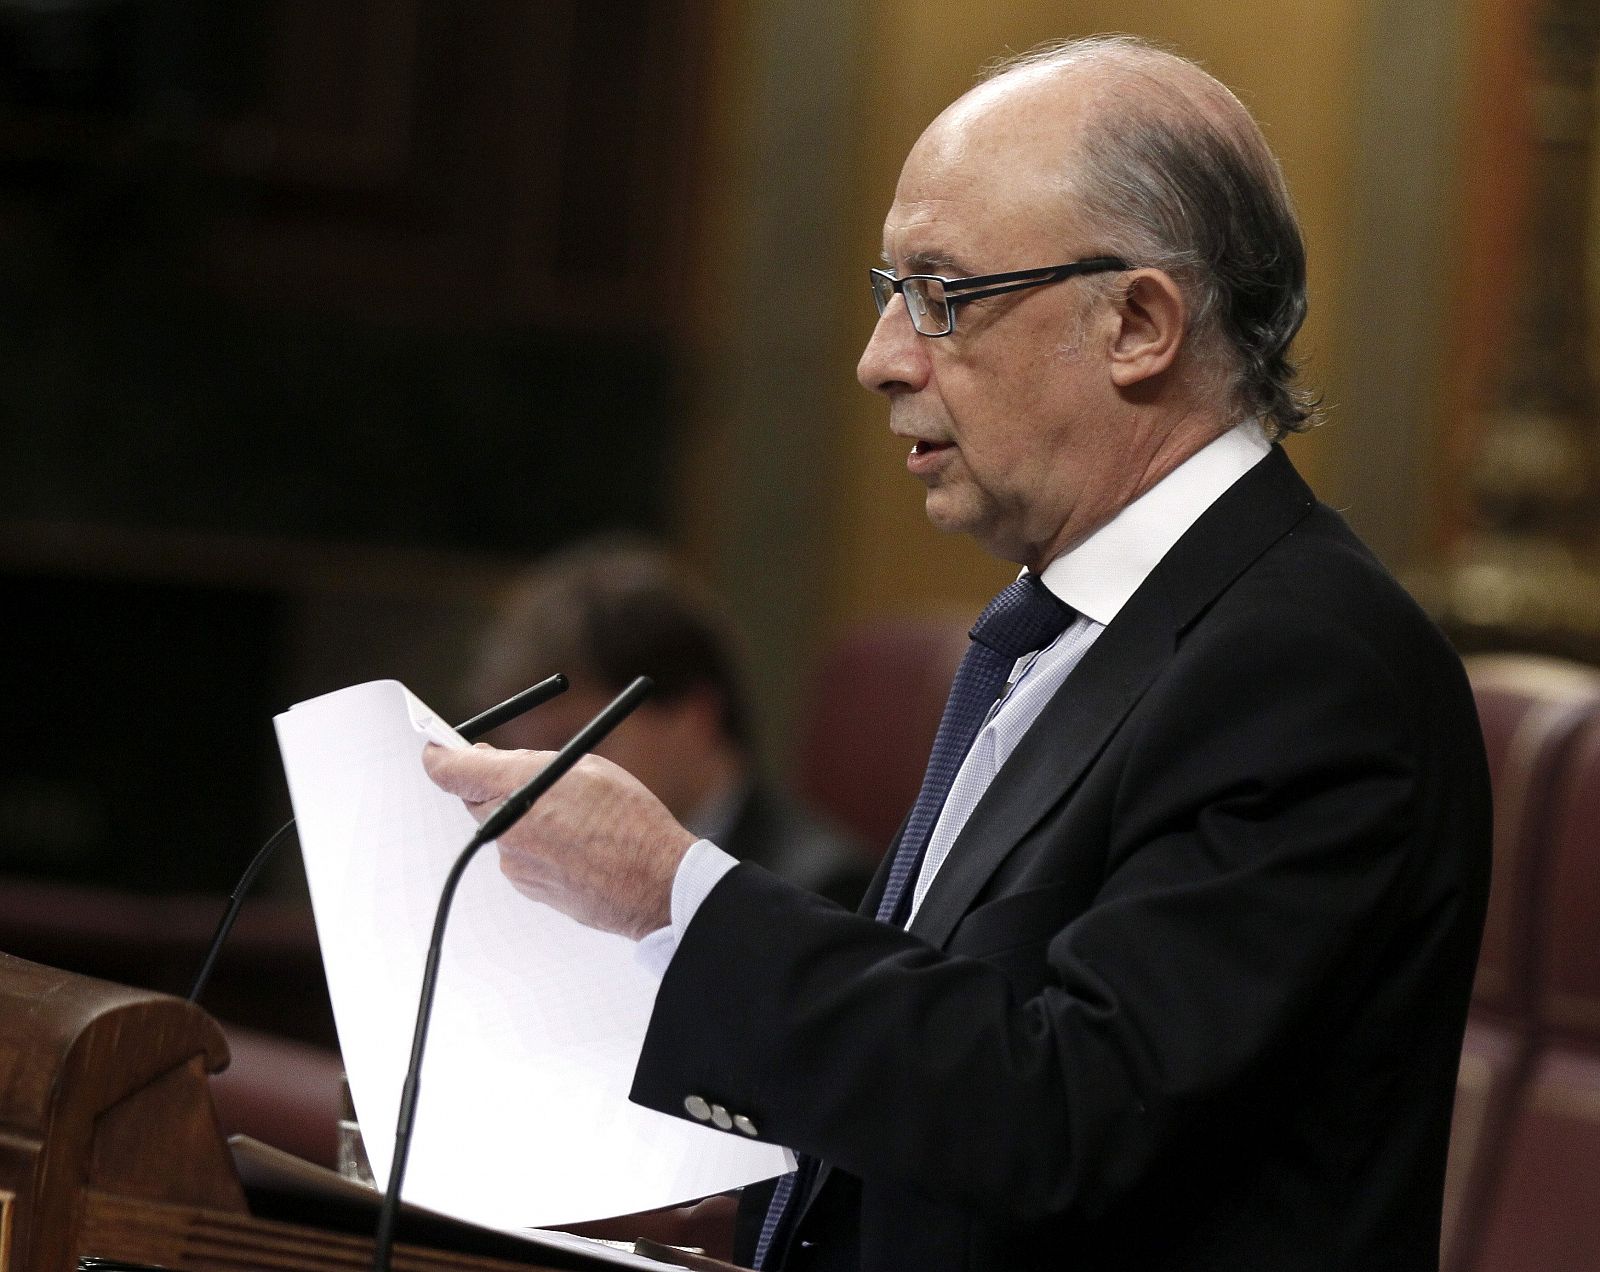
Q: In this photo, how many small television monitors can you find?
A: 0